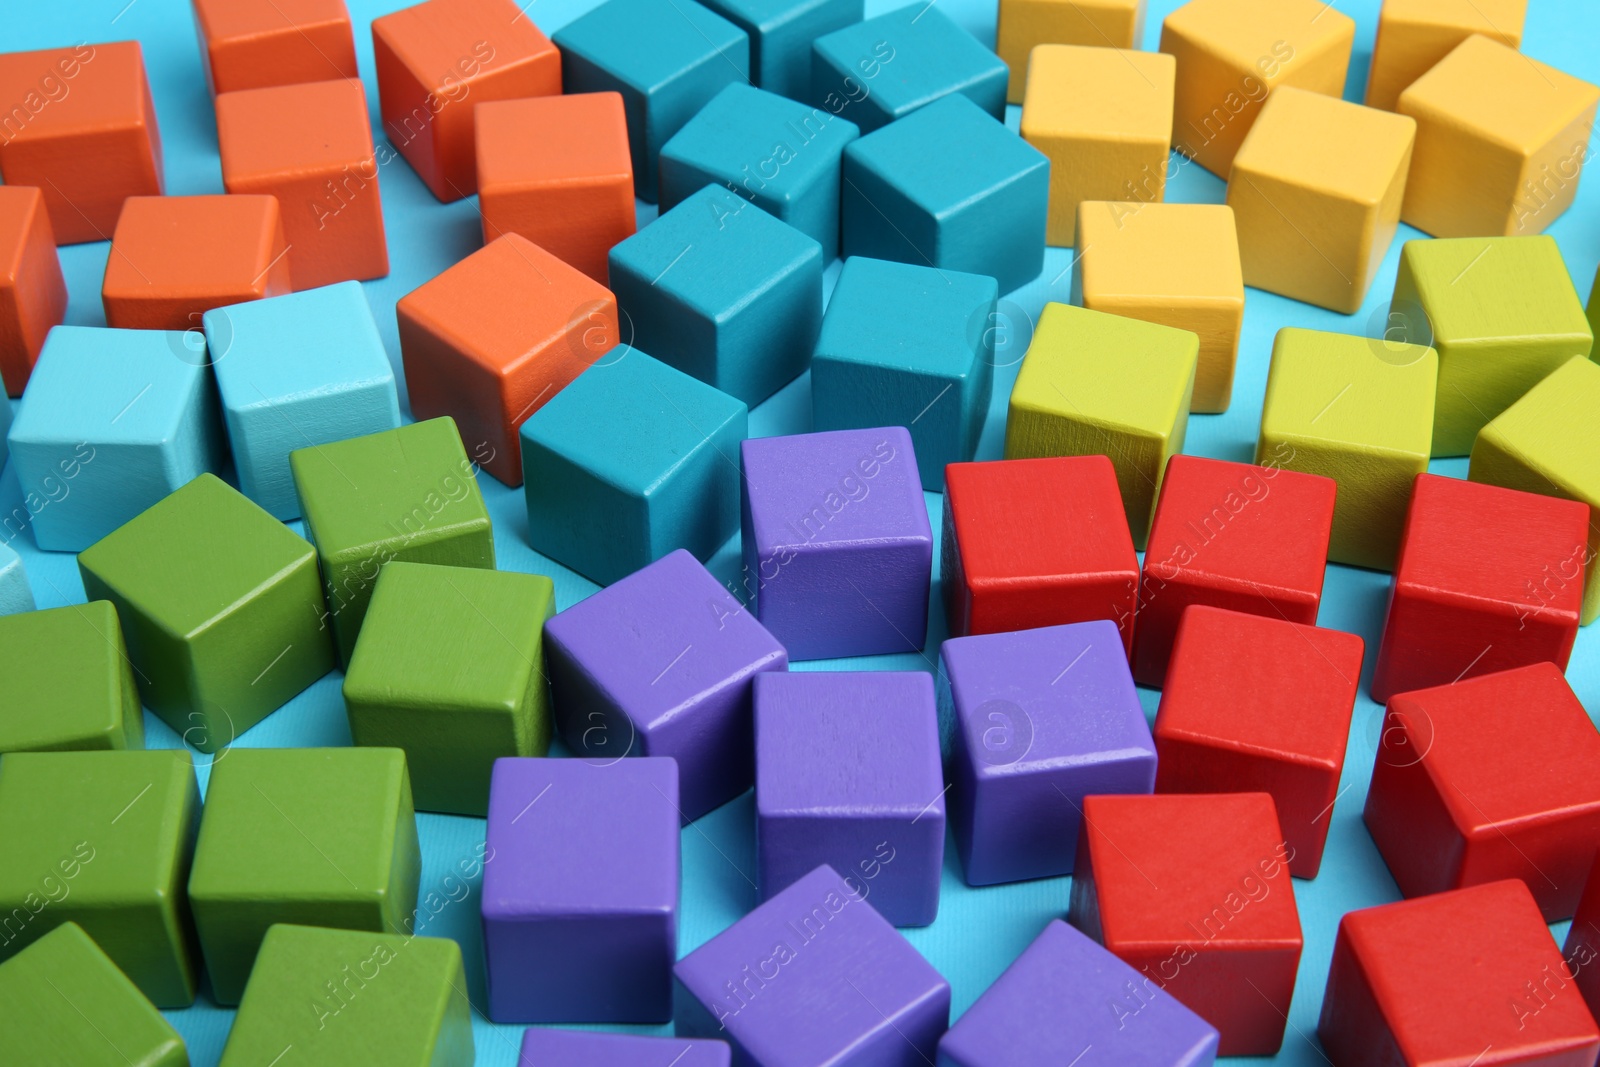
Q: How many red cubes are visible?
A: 8